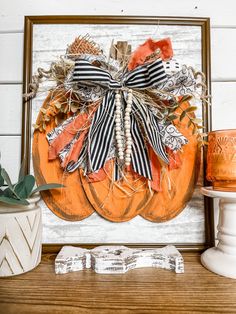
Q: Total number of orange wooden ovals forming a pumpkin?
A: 3